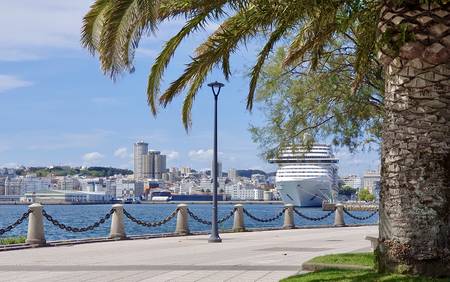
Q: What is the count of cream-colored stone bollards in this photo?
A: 6